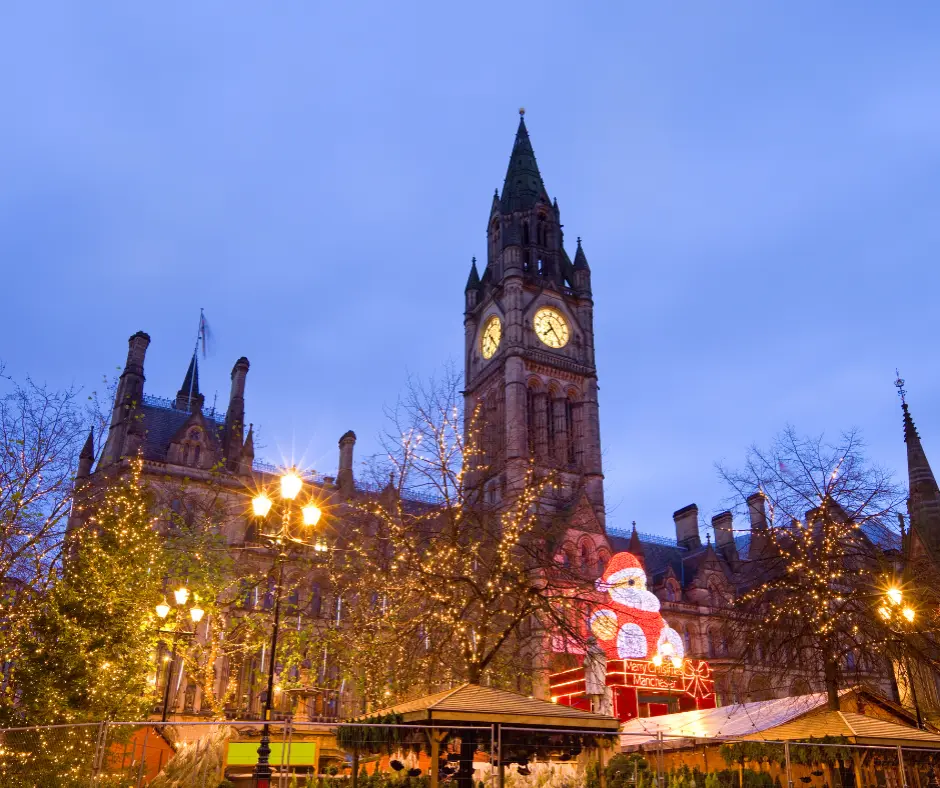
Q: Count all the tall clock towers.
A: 1